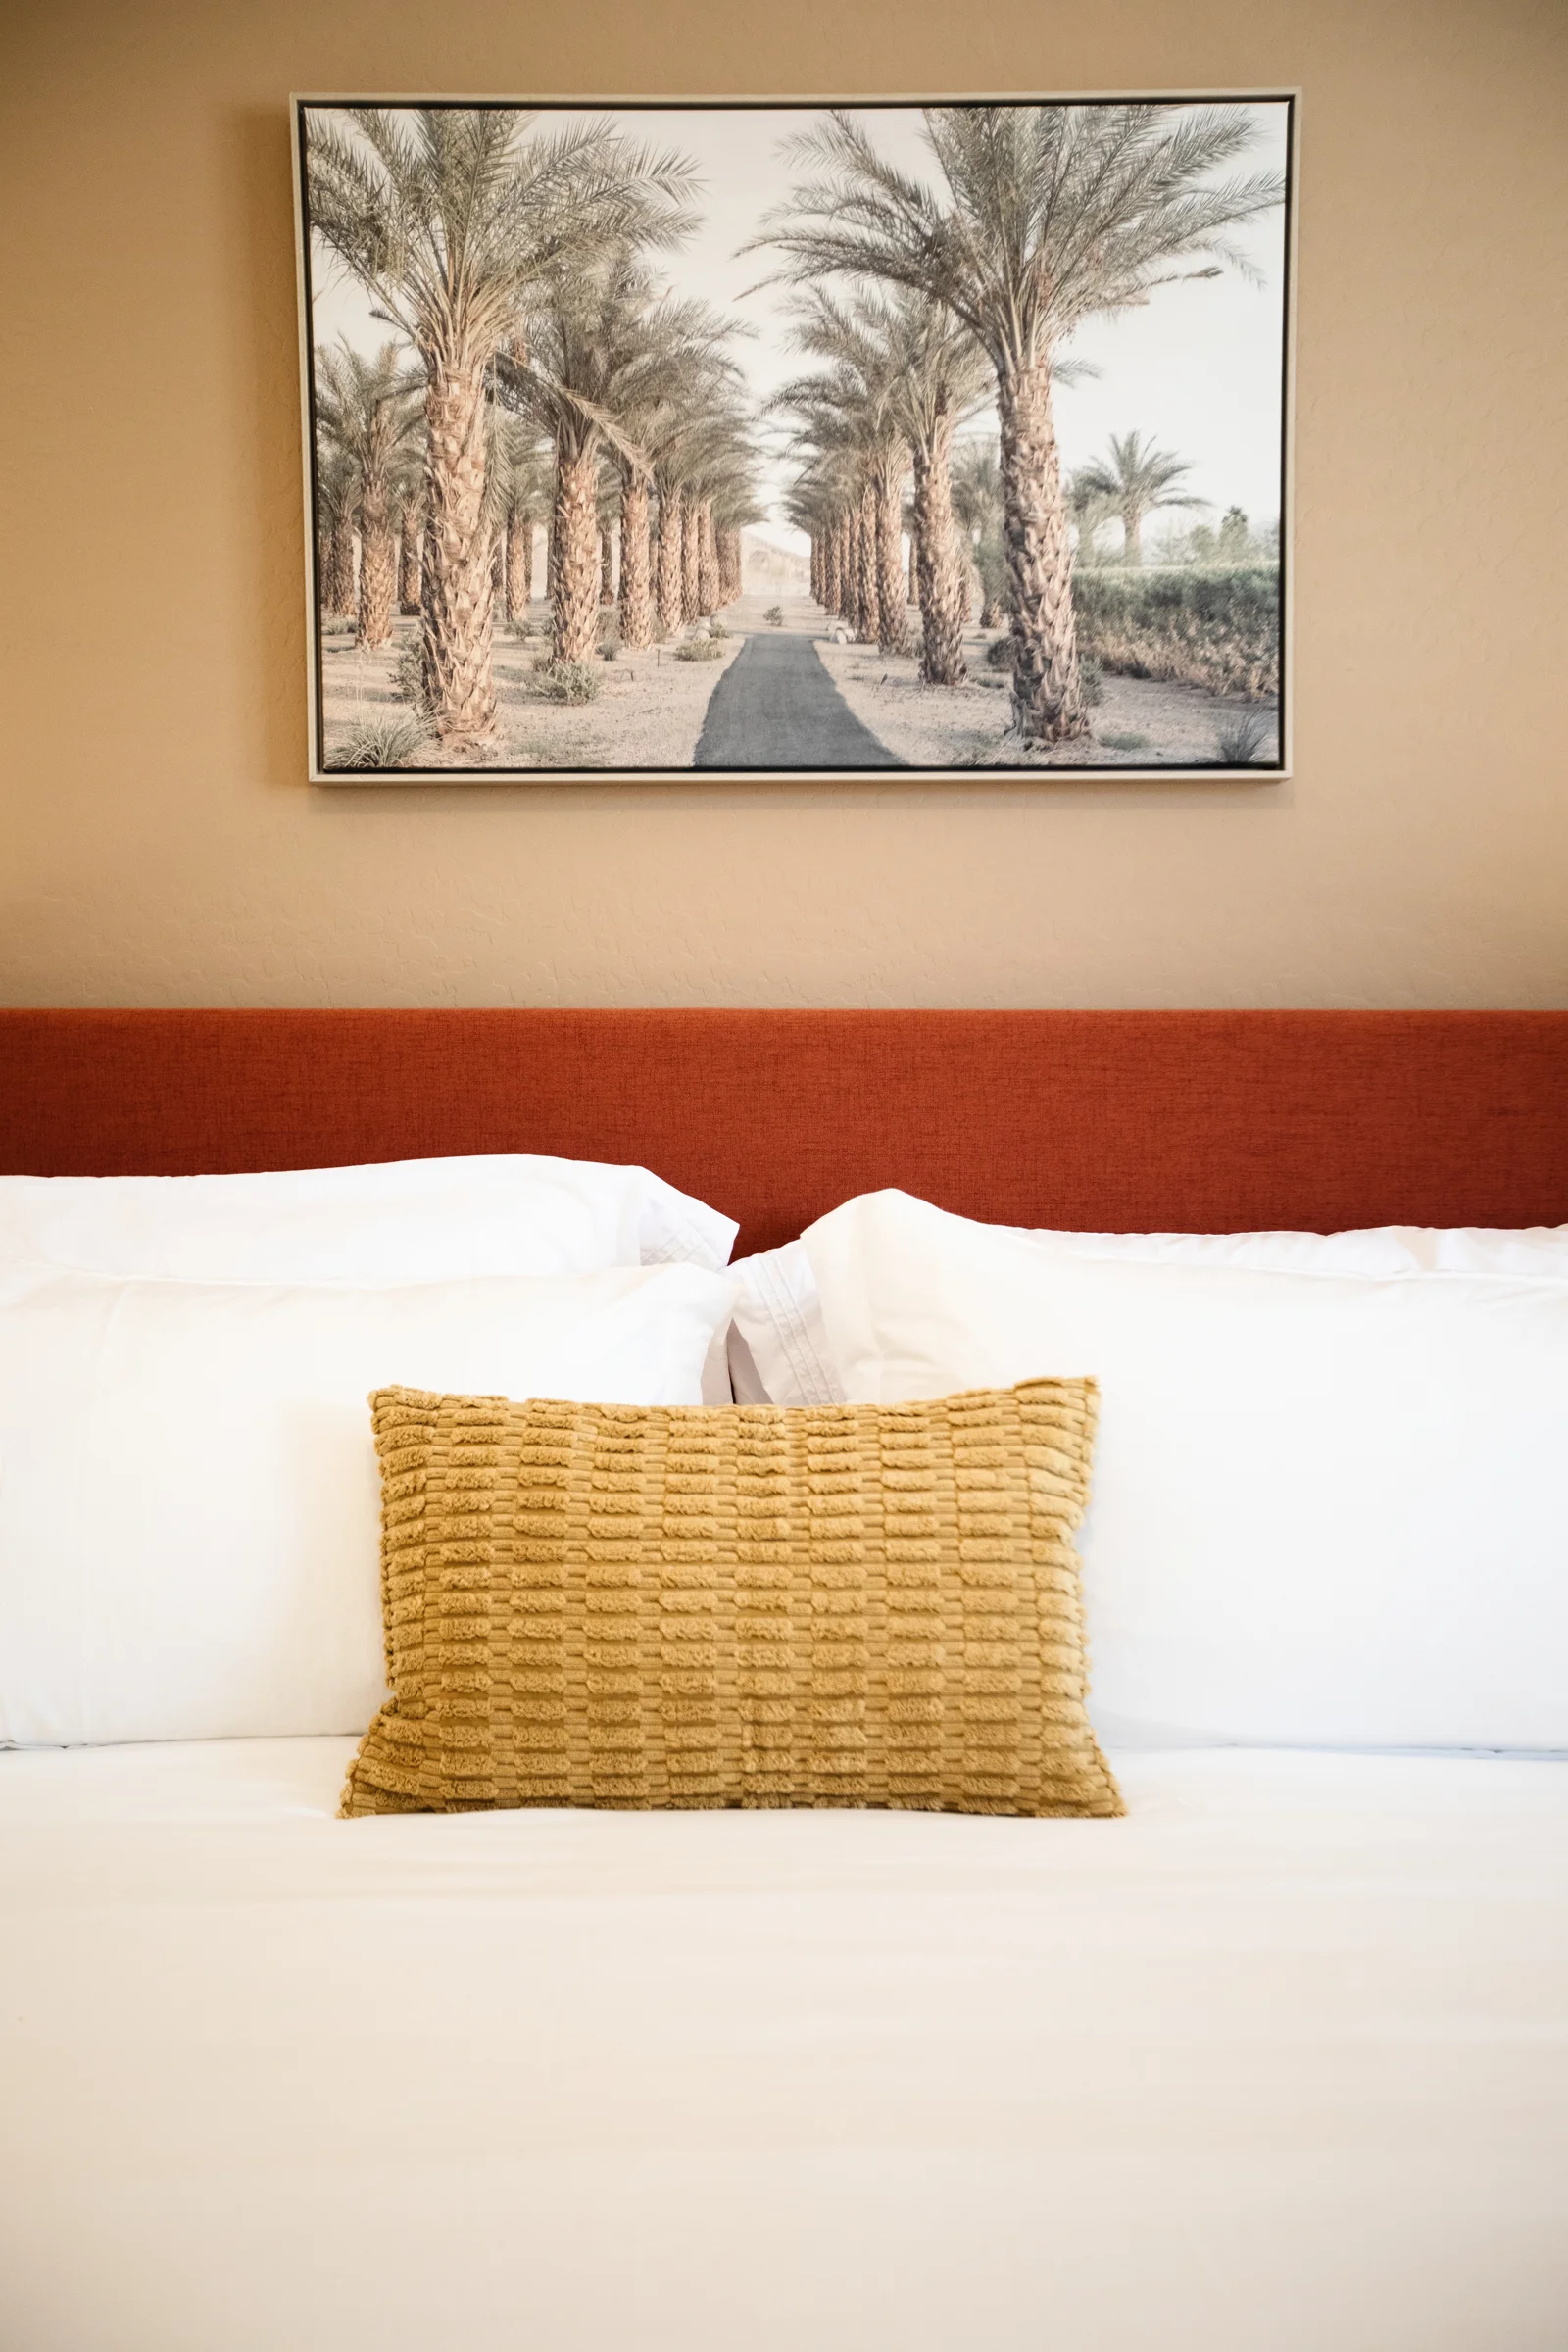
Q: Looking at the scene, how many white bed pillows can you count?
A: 4